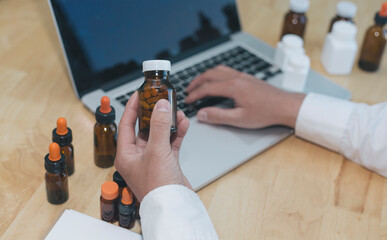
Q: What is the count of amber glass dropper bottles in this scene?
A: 5